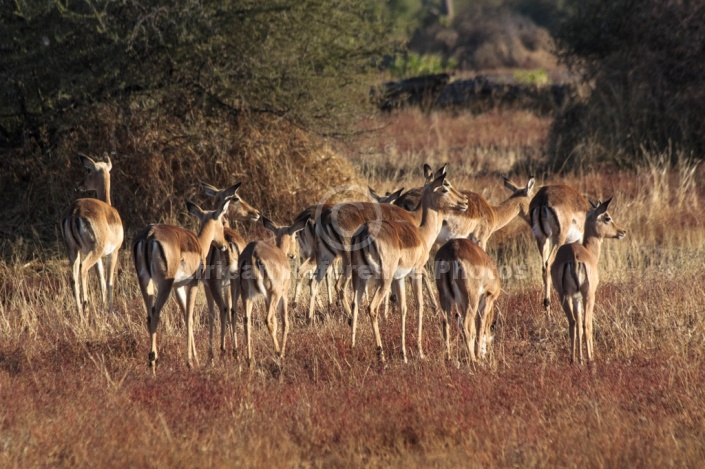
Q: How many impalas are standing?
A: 11